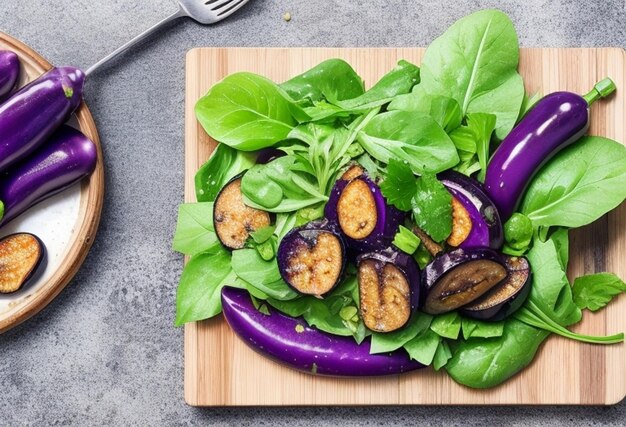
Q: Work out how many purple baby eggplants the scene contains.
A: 5